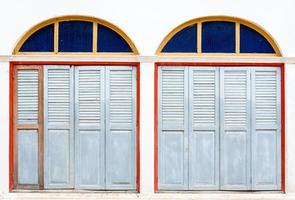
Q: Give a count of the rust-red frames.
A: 2